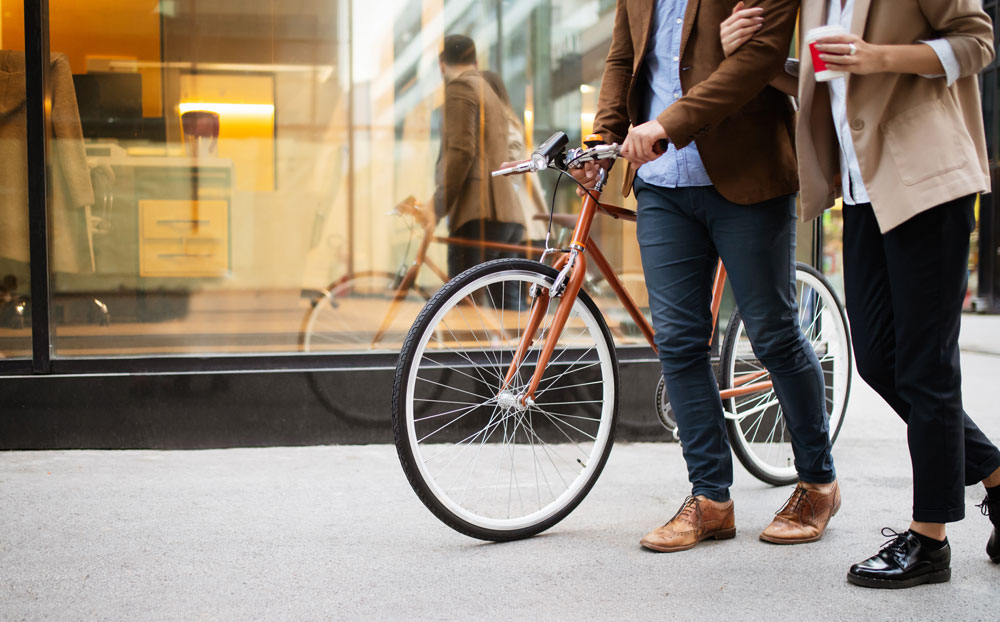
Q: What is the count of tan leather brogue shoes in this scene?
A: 2